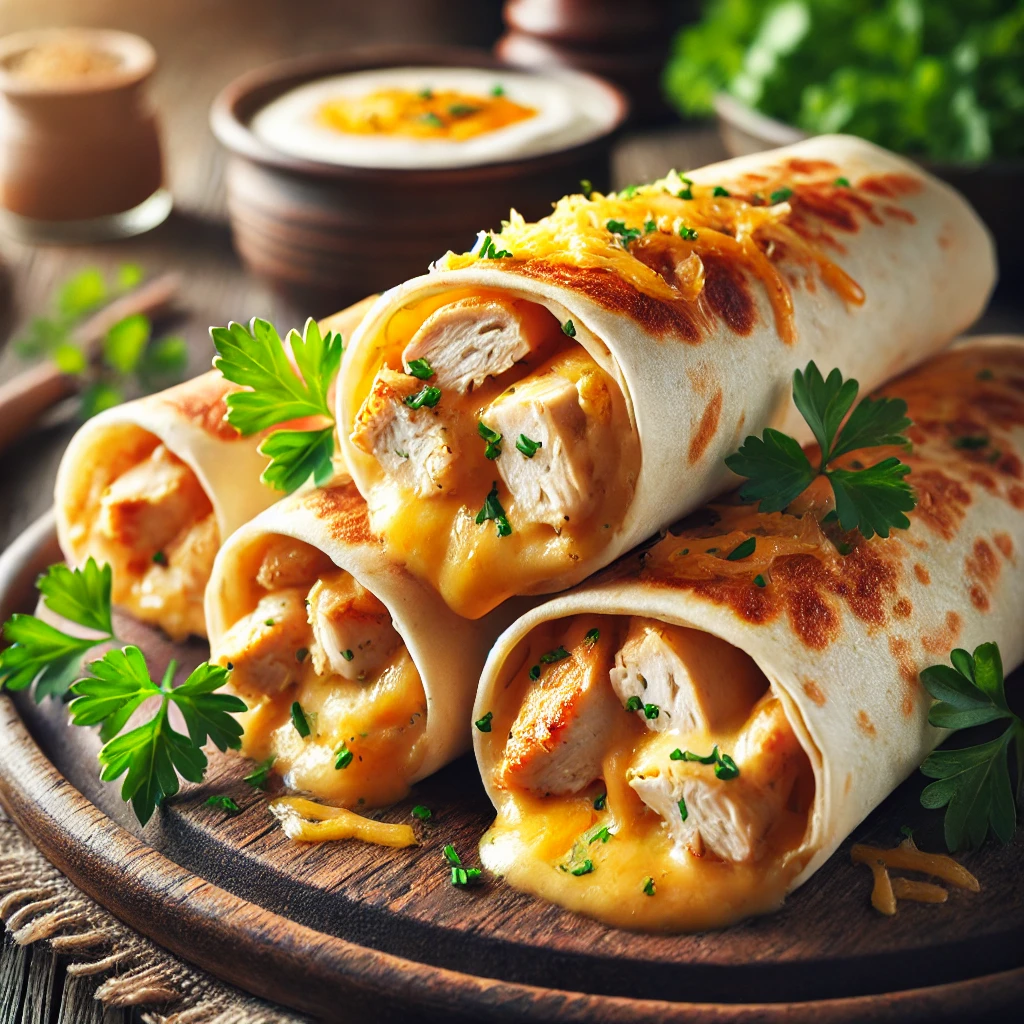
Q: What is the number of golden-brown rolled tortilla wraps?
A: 4